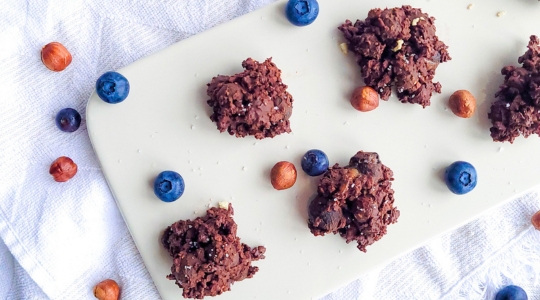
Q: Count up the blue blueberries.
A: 7